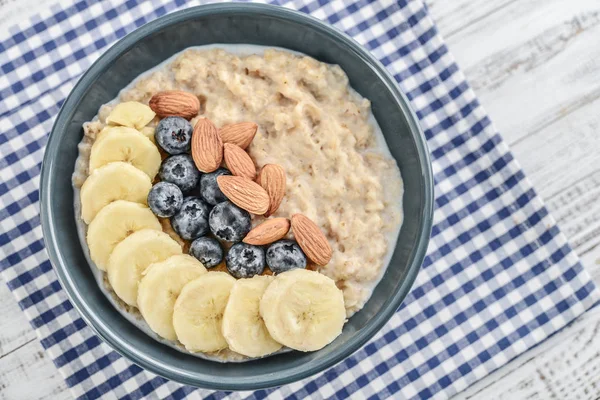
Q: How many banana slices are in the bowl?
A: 9